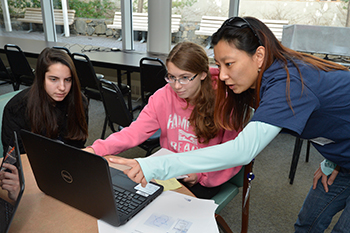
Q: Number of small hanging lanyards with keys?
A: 1